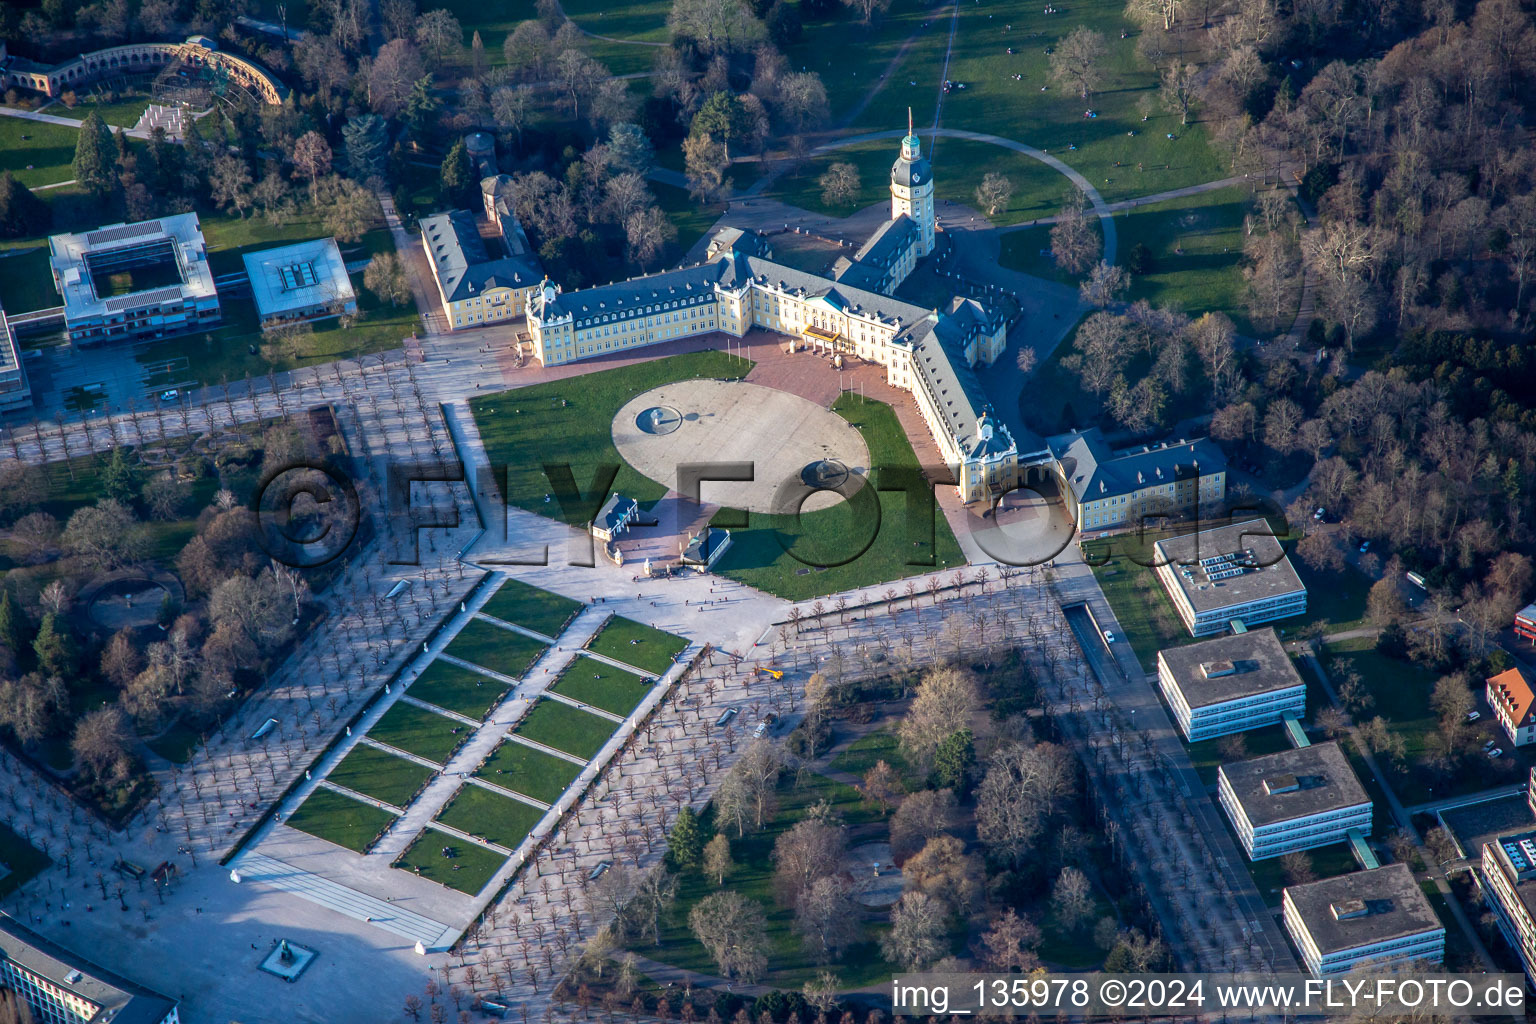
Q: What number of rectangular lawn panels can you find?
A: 12